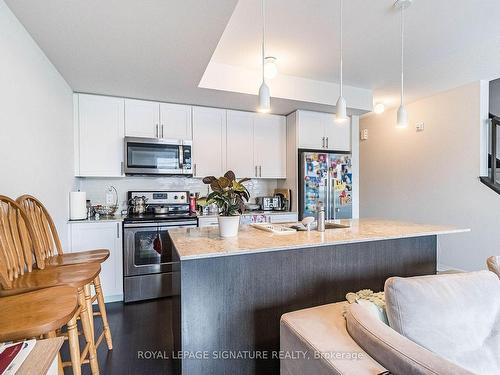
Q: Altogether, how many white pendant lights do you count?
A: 3